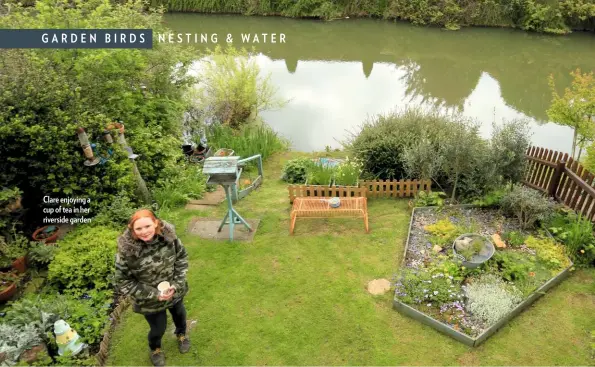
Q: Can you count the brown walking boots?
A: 2